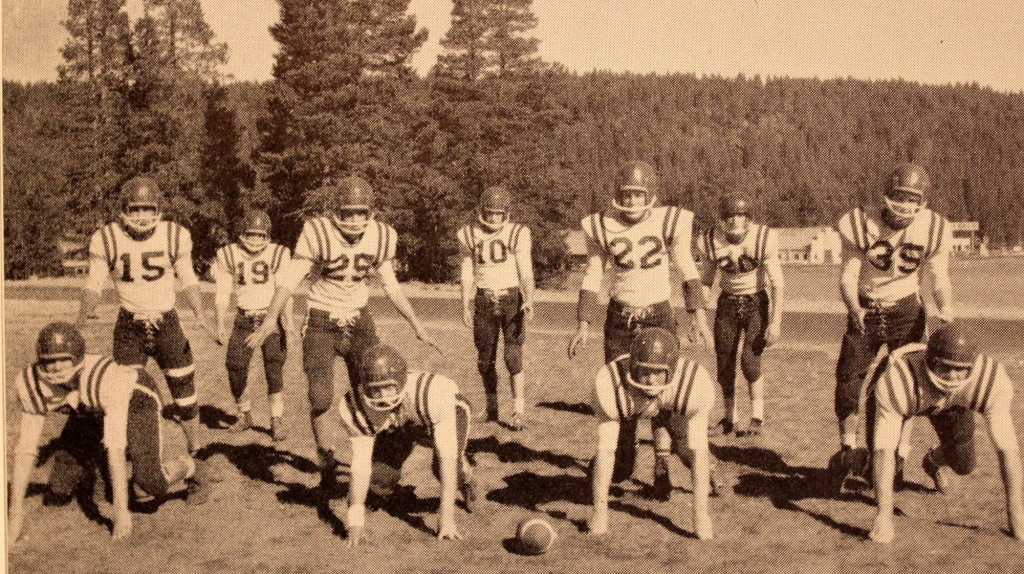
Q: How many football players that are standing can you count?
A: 7